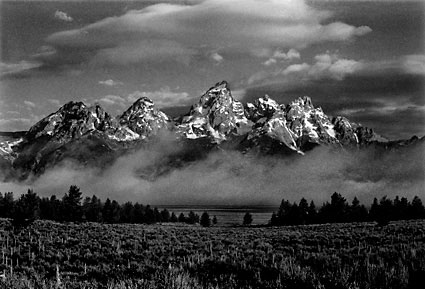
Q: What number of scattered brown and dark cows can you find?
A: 0